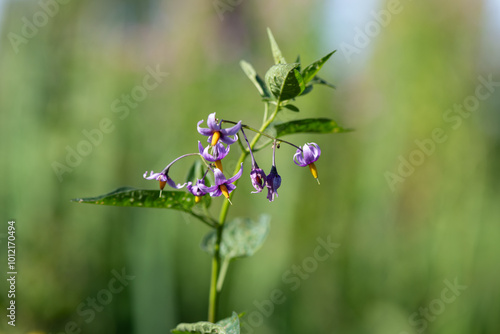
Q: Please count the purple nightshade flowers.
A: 8